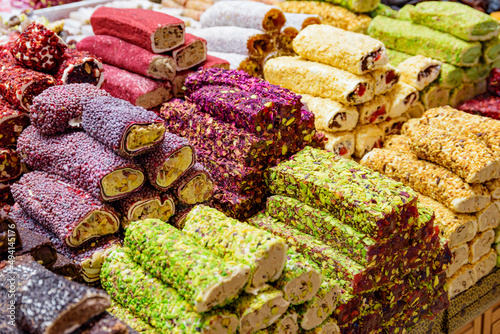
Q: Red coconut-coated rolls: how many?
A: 6